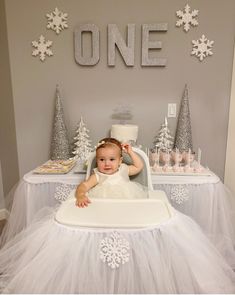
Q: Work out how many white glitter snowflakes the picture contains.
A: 7